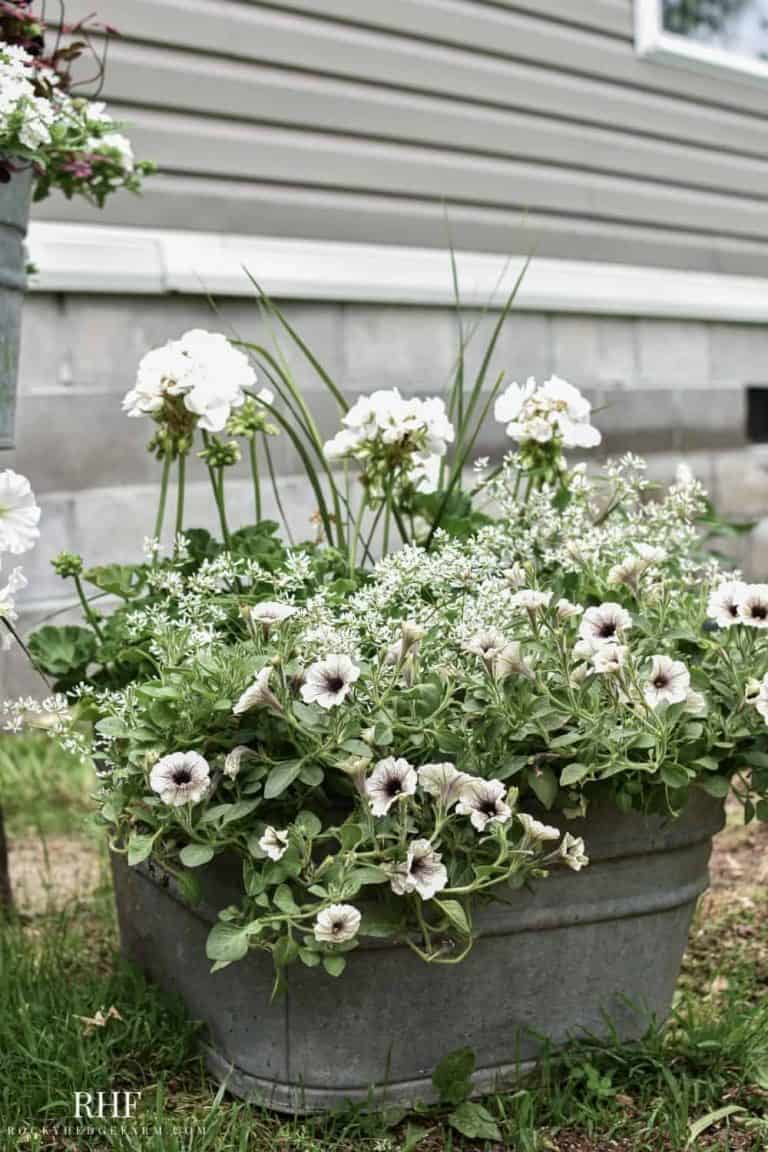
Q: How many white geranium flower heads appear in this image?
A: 3